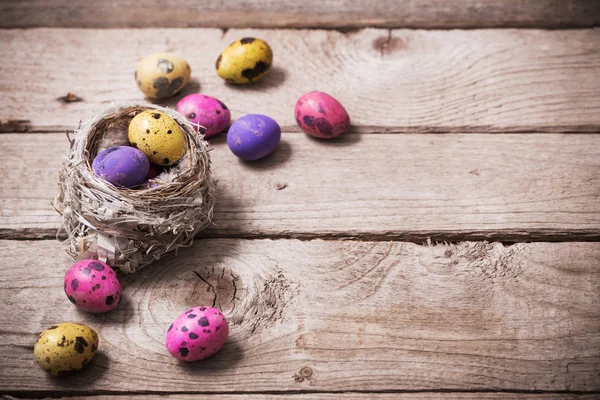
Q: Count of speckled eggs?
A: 8